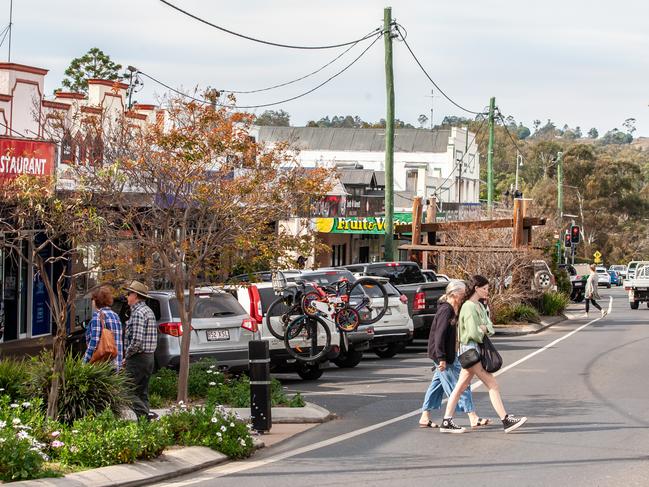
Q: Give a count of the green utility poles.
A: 3